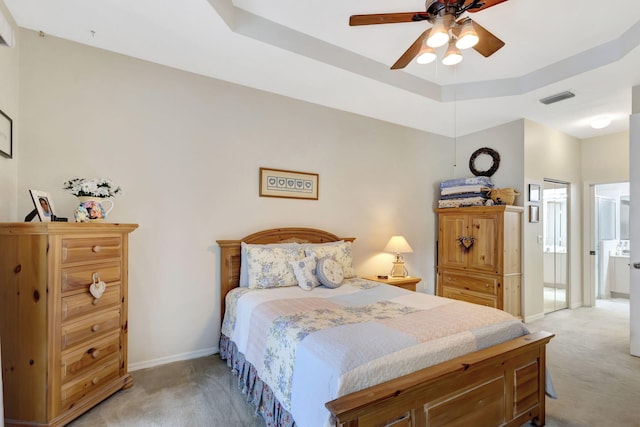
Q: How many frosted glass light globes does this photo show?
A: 4